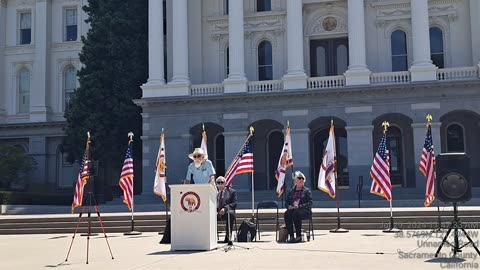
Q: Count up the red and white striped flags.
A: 5